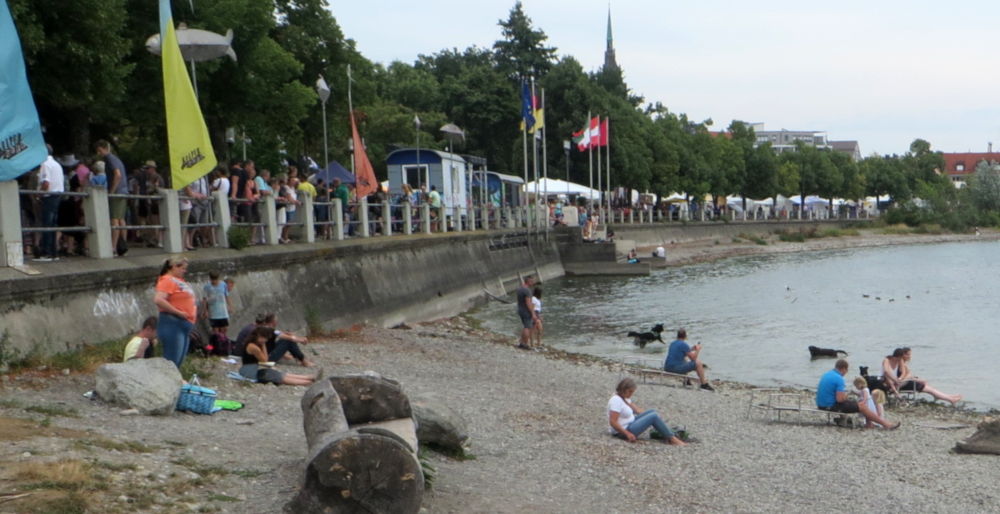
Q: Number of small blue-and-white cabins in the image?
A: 2